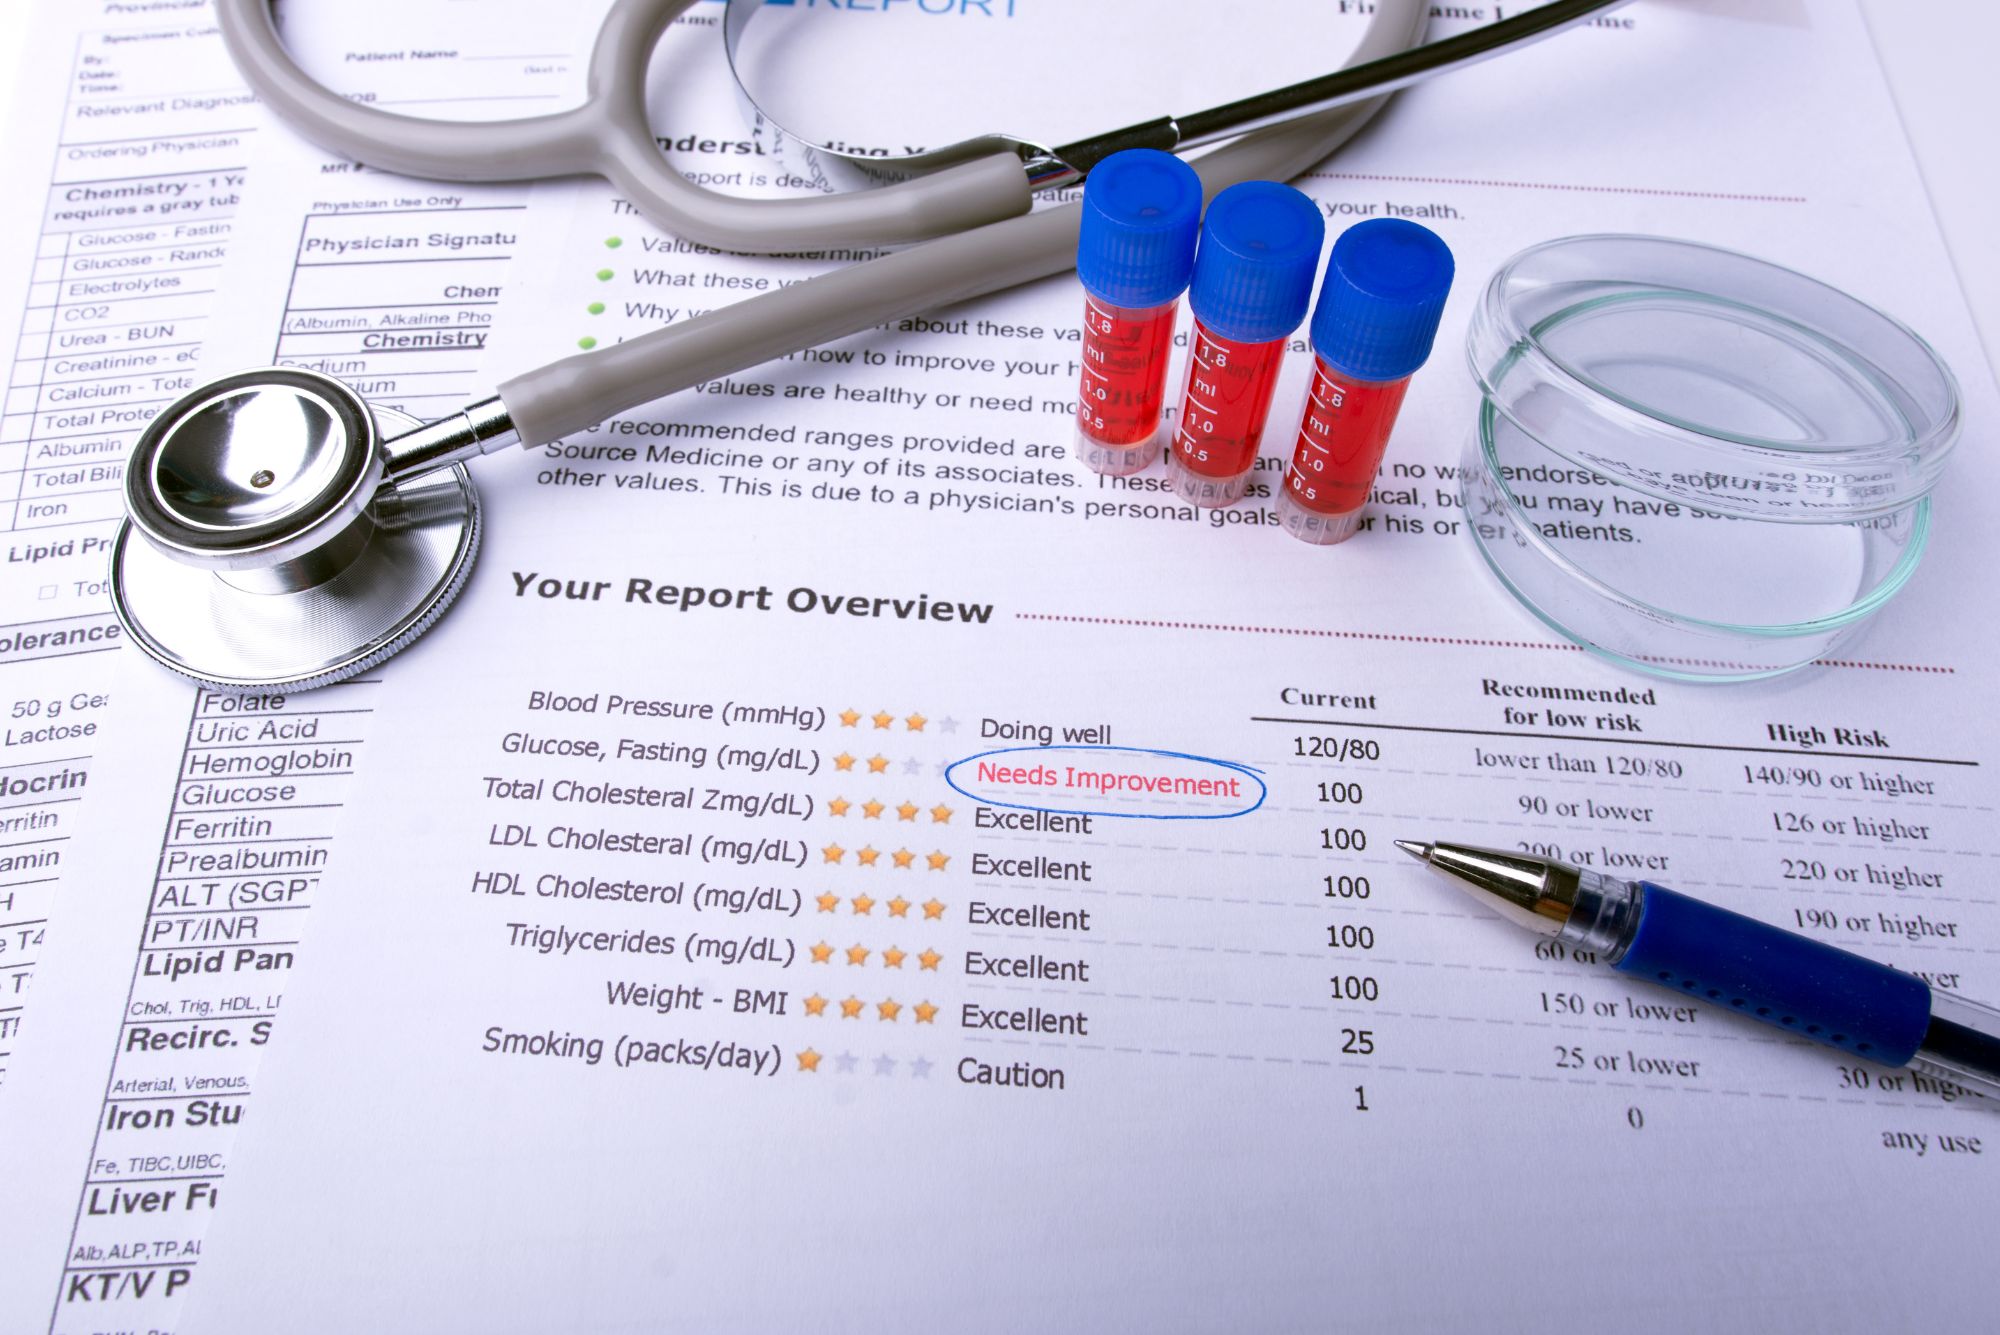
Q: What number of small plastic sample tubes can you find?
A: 3